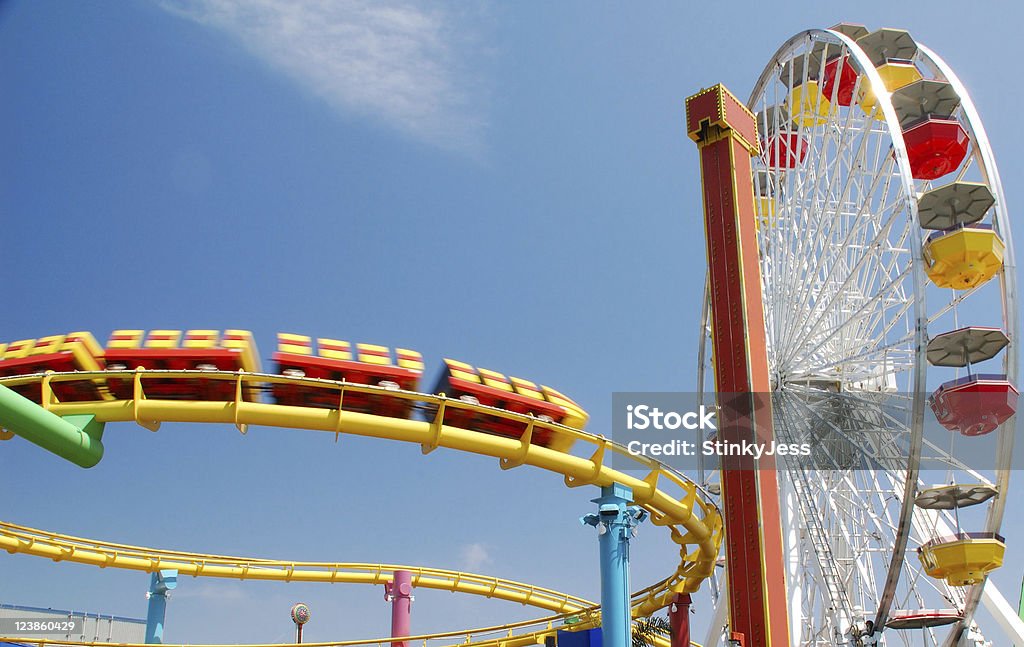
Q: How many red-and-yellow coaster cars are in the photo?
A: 4